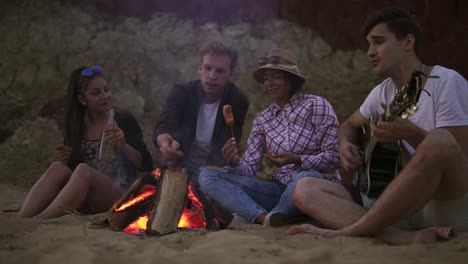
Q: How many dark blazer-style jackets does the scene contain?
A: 1